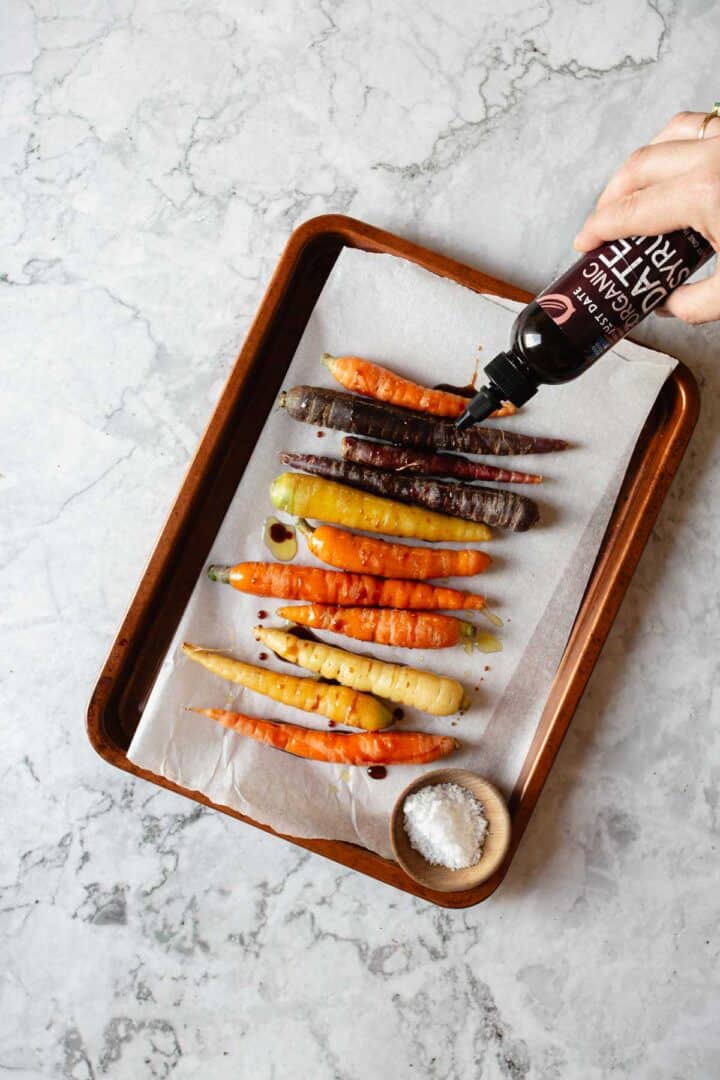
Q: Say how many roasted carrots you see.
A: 11